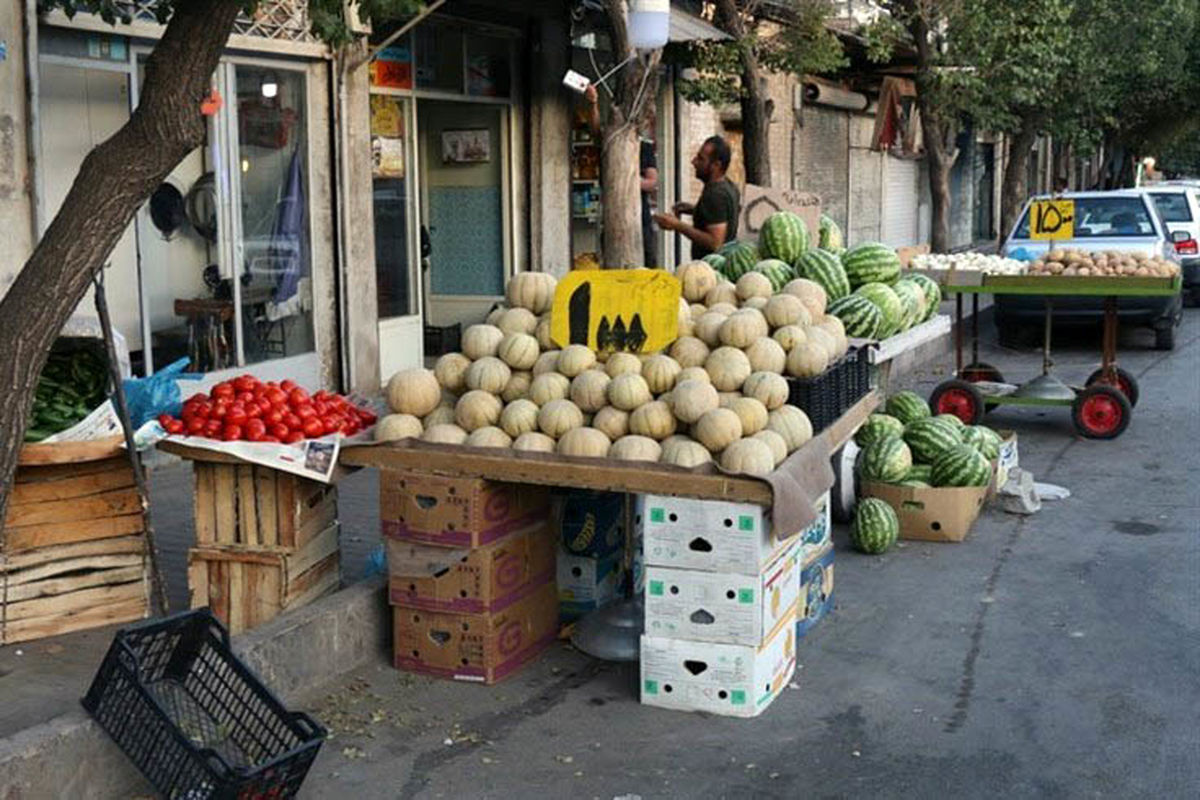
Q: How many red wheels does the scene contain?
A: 4